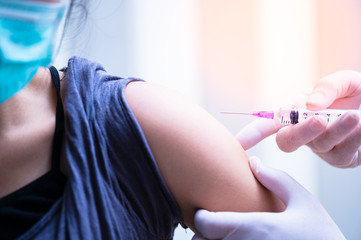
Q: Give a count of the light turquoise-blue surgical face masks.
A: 1